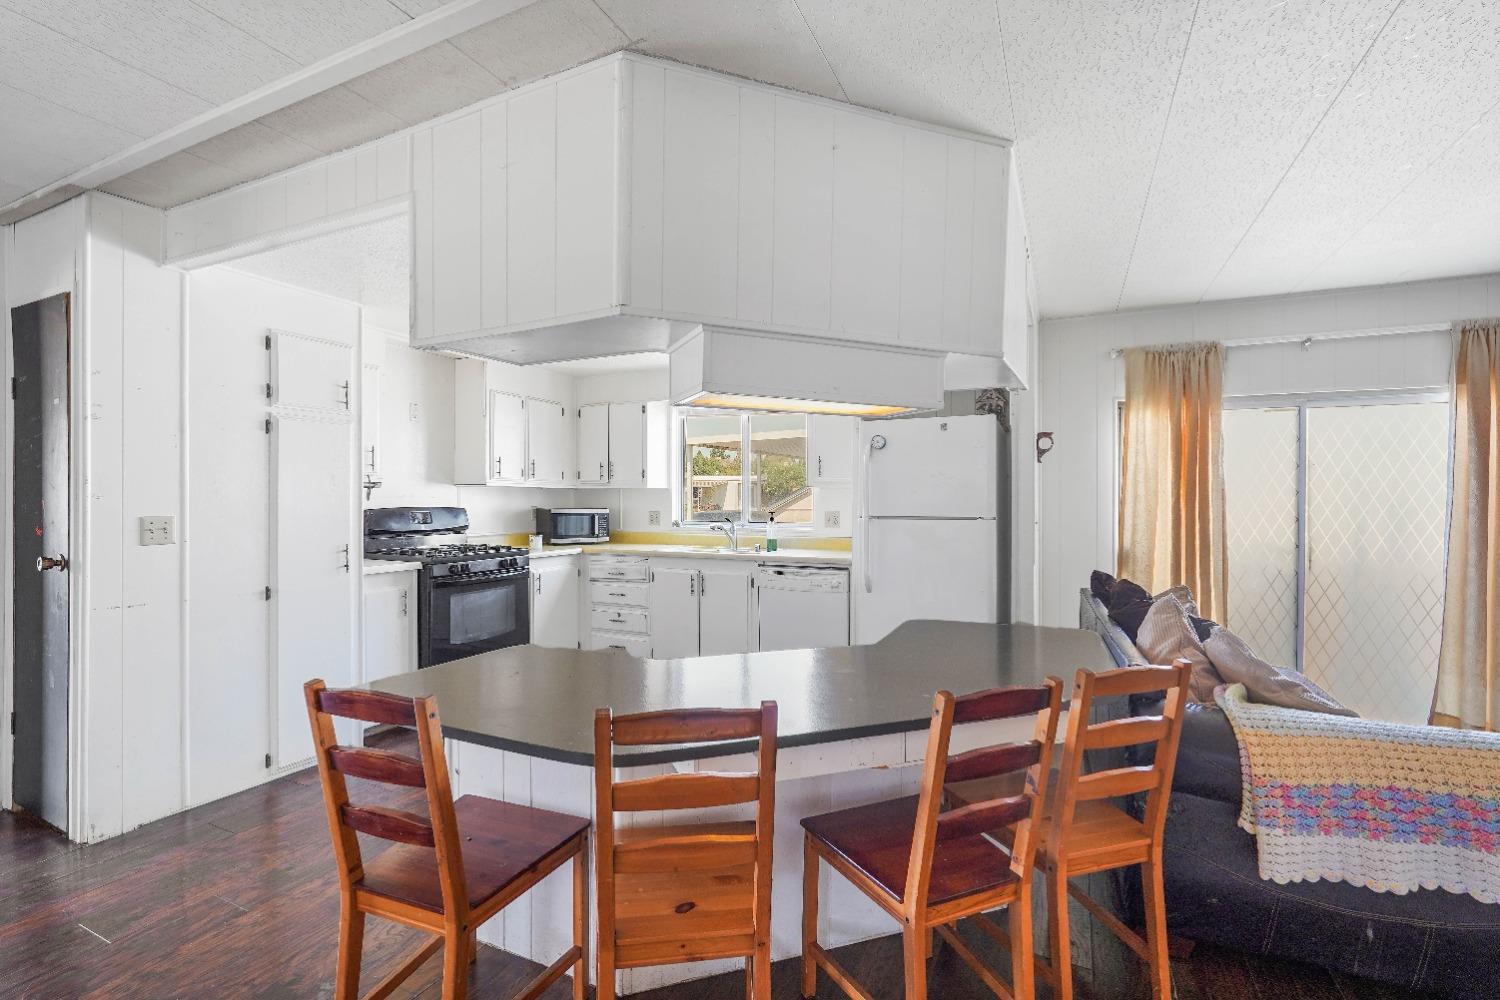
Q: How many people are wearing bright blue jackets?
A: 0